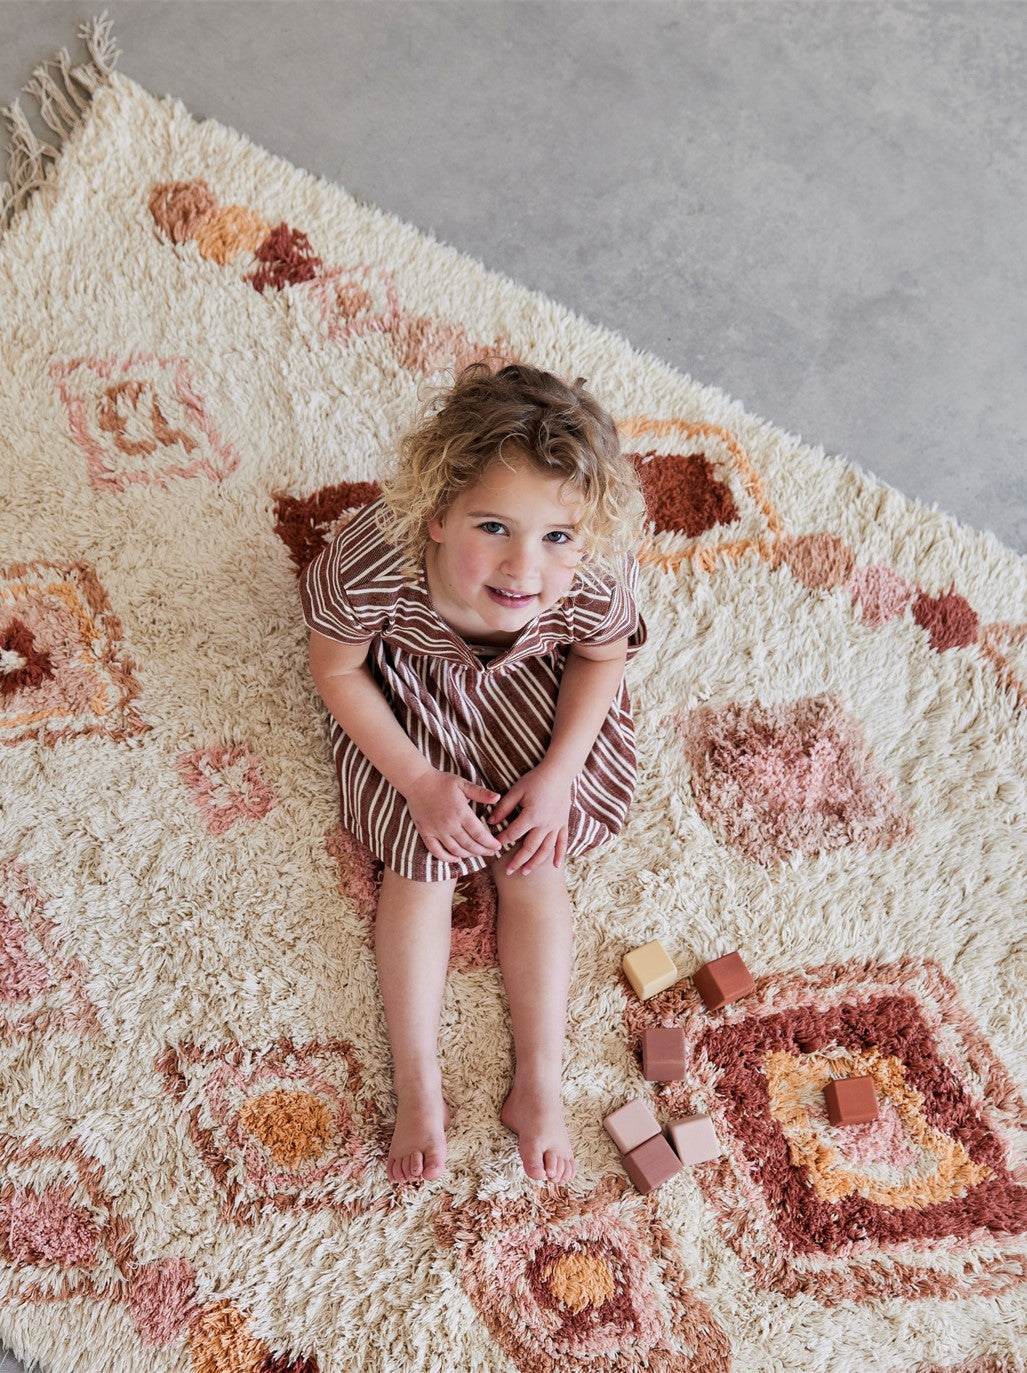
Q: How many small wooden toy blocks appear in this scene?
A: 7